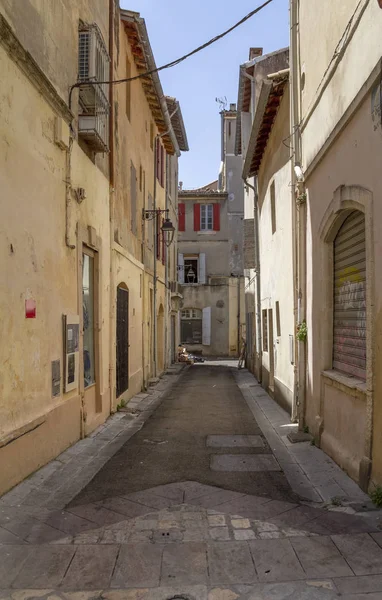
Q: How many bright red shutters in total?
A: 3